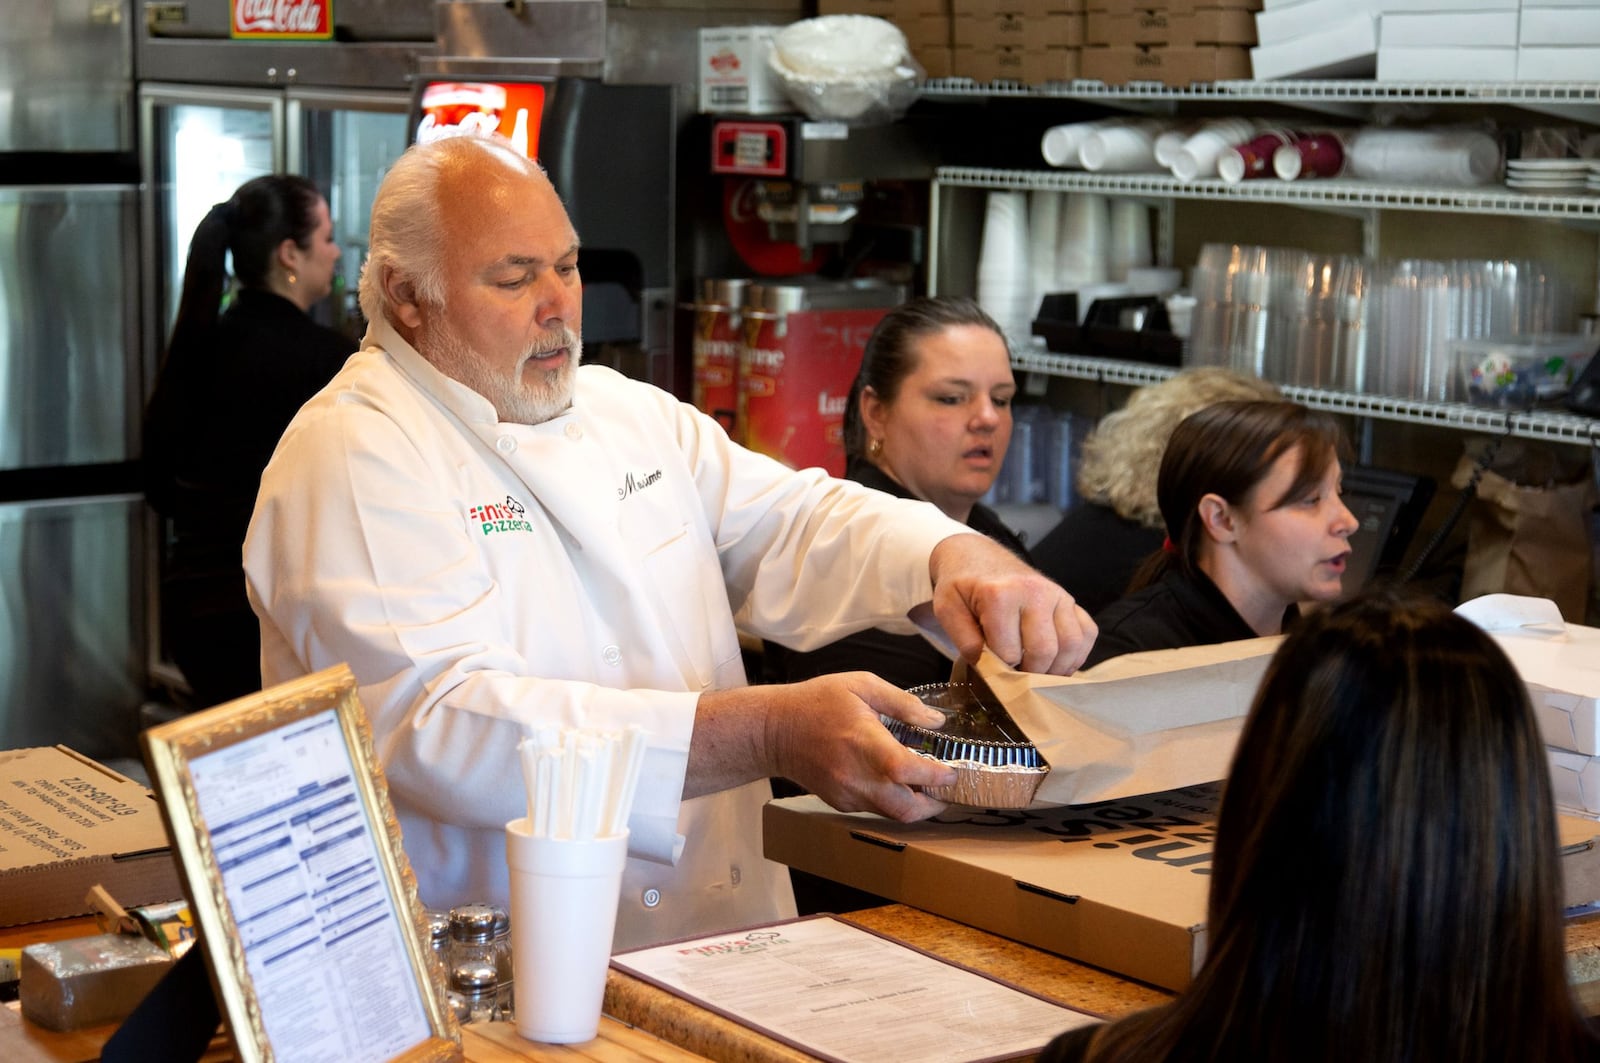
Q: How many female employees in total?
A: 4